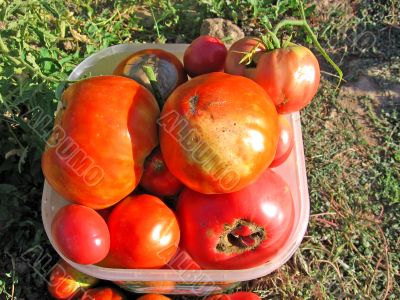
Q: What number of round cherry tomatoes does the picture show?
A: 2